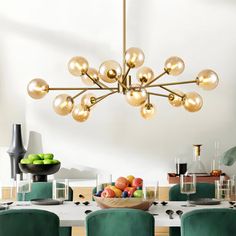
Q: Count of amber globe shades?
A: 15